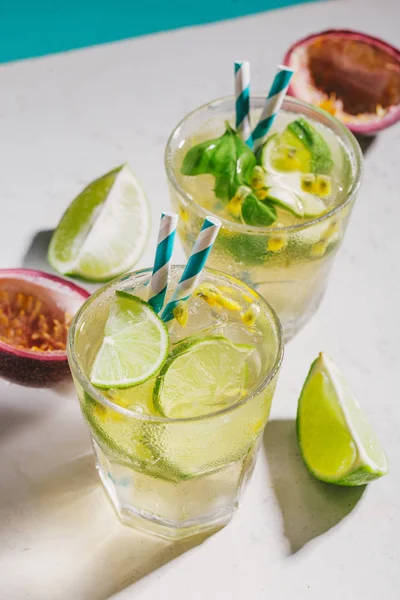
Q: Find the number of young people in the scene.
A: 0